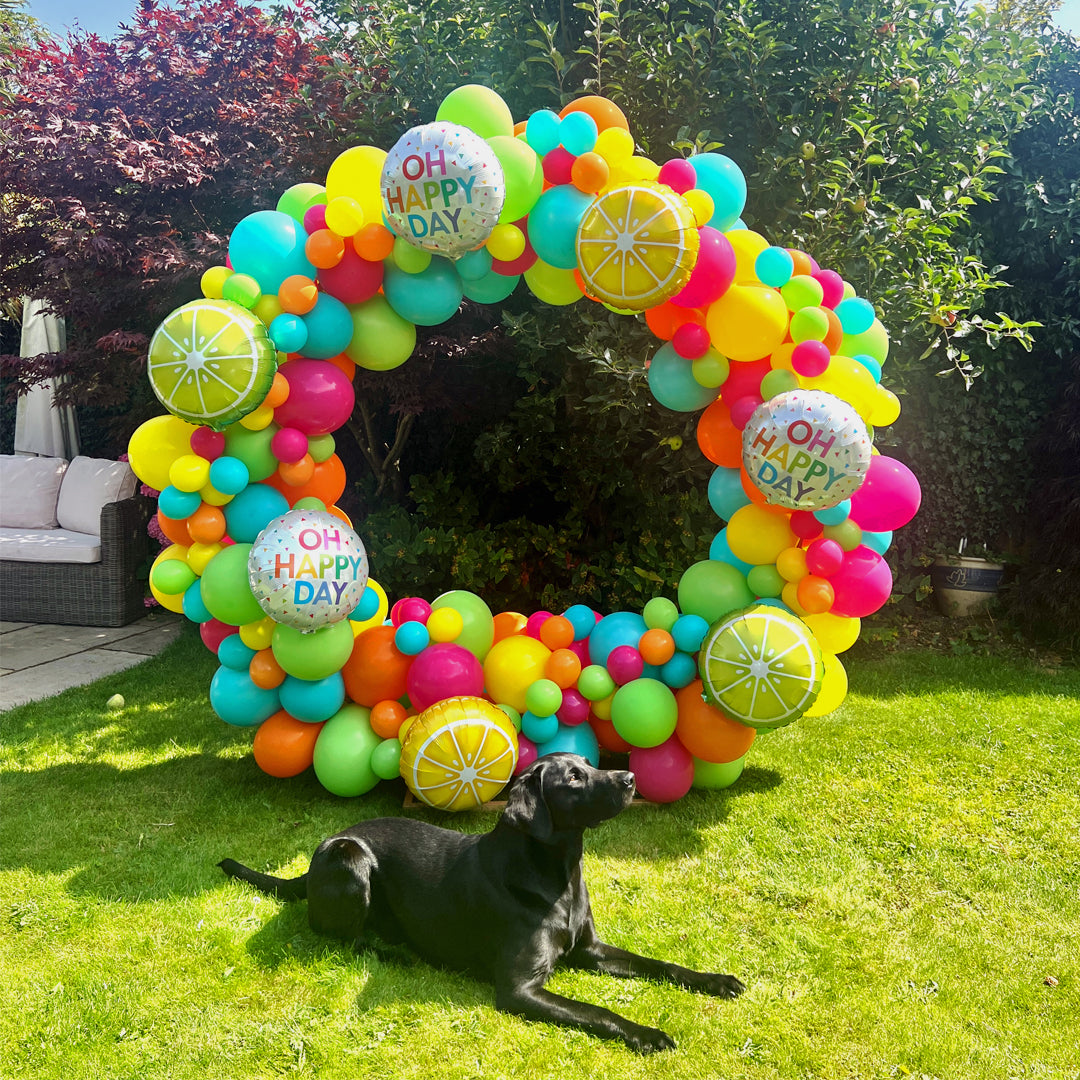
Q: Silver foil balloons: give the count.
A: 3